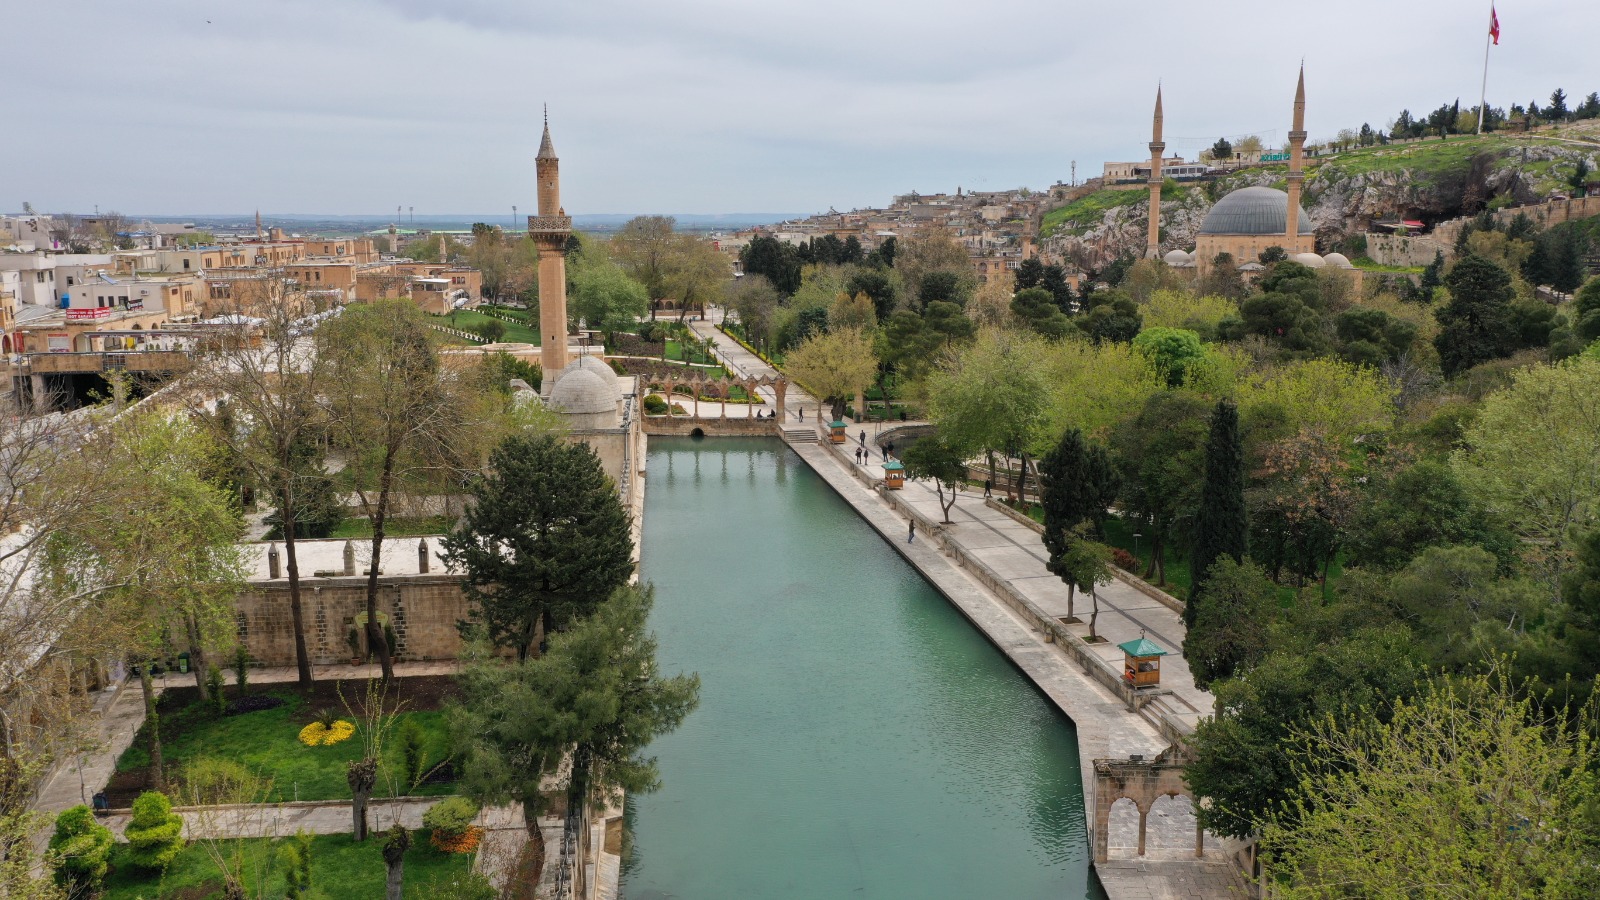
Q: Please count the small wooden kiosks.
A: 3